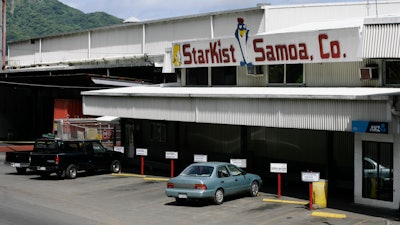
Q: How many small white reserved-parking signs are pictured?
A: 7